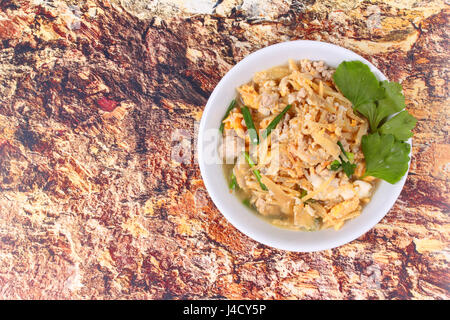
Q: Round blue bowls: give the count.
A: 0